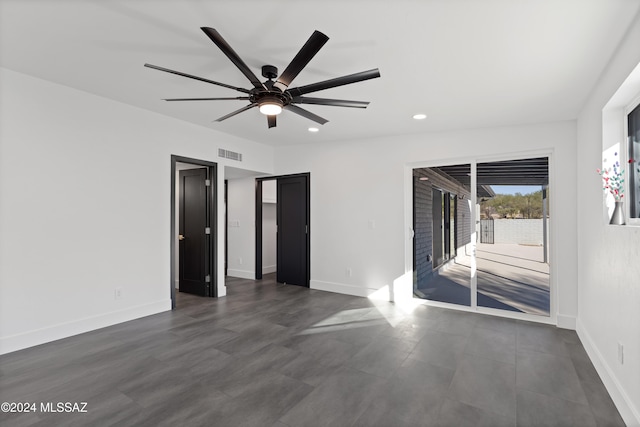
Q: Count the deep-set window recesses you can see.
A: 1